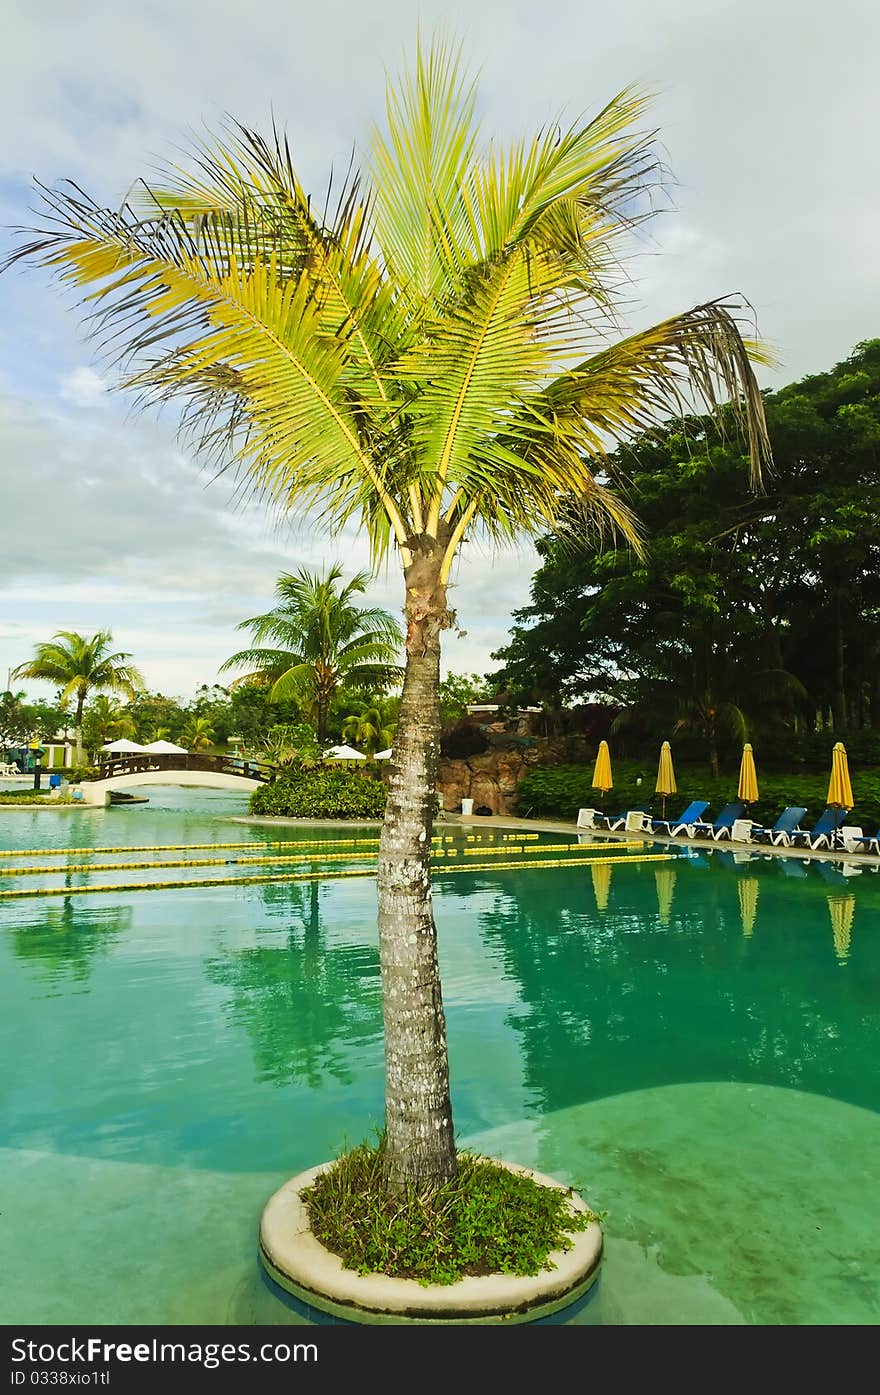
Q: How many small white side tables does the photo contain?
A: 4